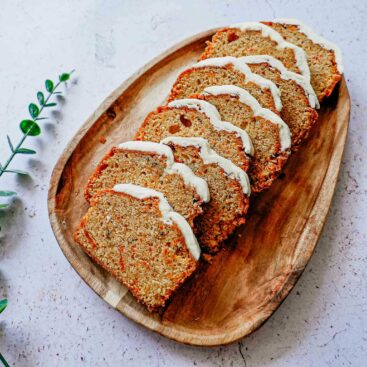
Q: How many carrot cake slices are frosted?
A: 9